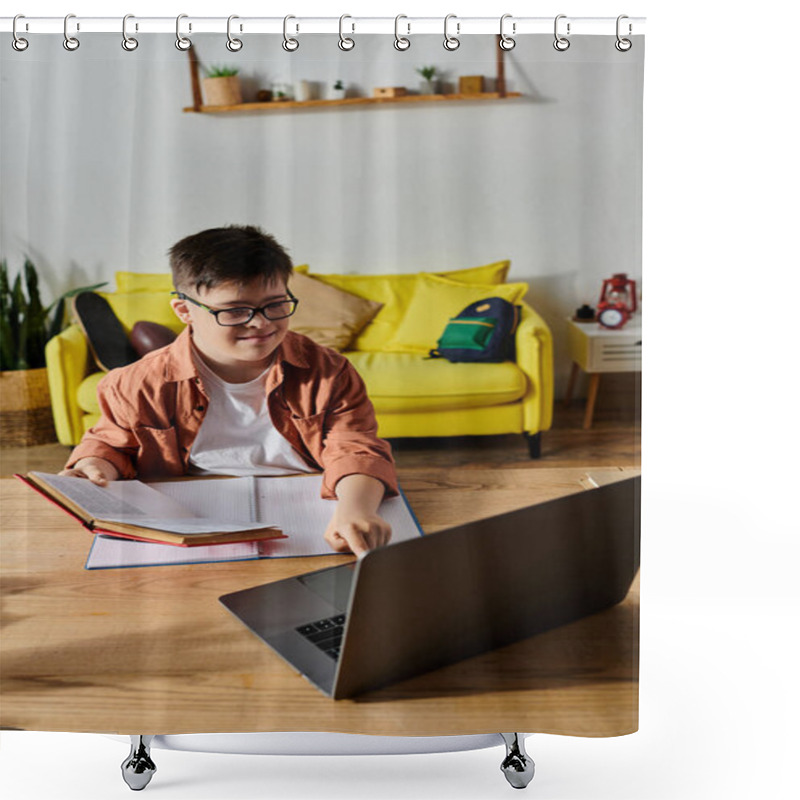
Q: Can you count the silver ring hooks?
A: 12